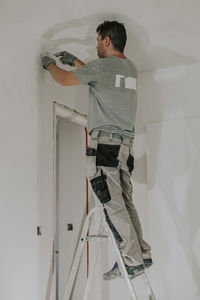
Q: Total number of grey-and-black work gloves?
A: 2